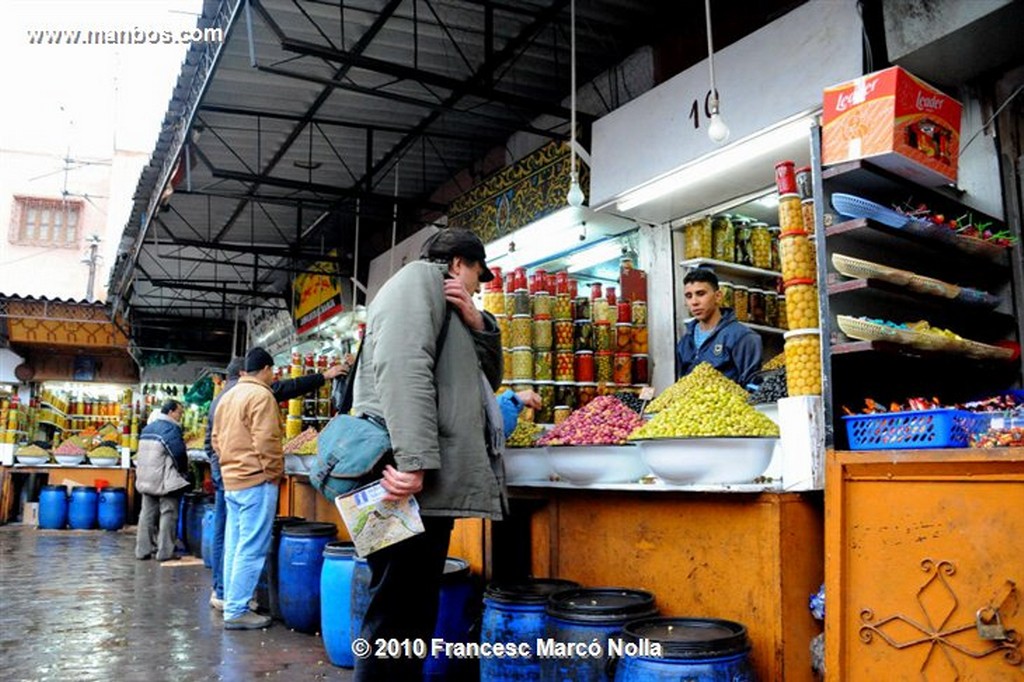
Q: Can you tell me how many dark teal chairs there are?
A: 0